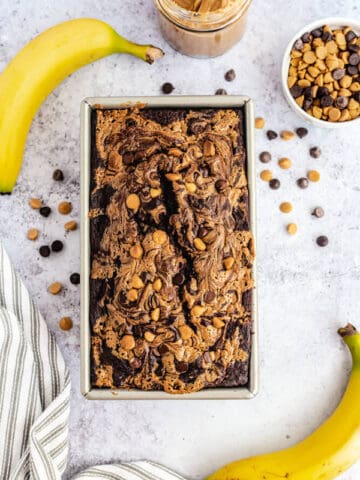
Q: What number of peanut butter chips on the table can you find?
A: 13